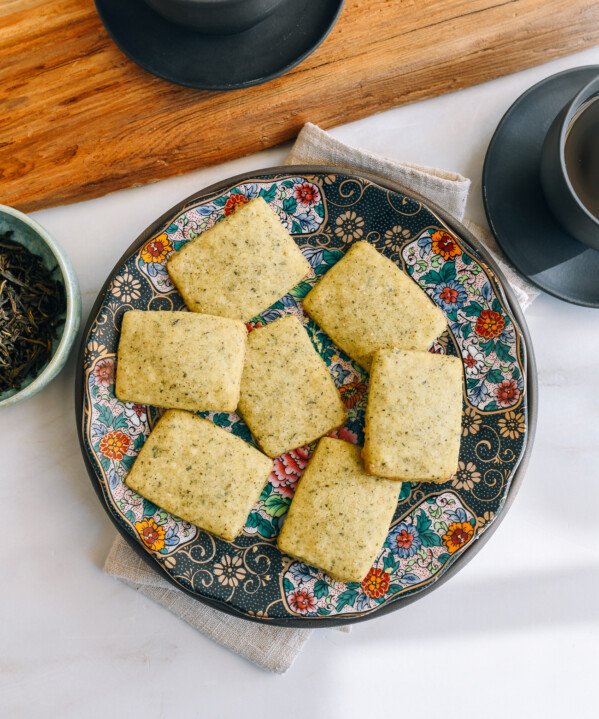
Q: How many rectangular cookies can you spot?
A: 7